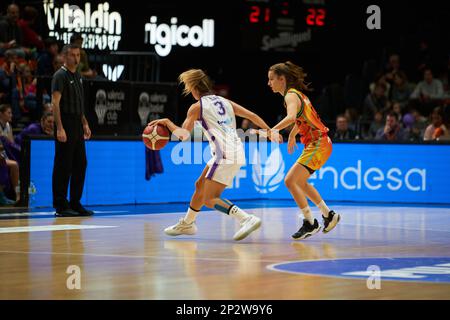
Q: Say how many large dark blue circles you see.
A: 1